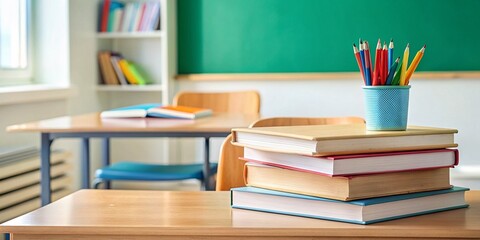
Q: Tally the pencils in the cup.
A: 10